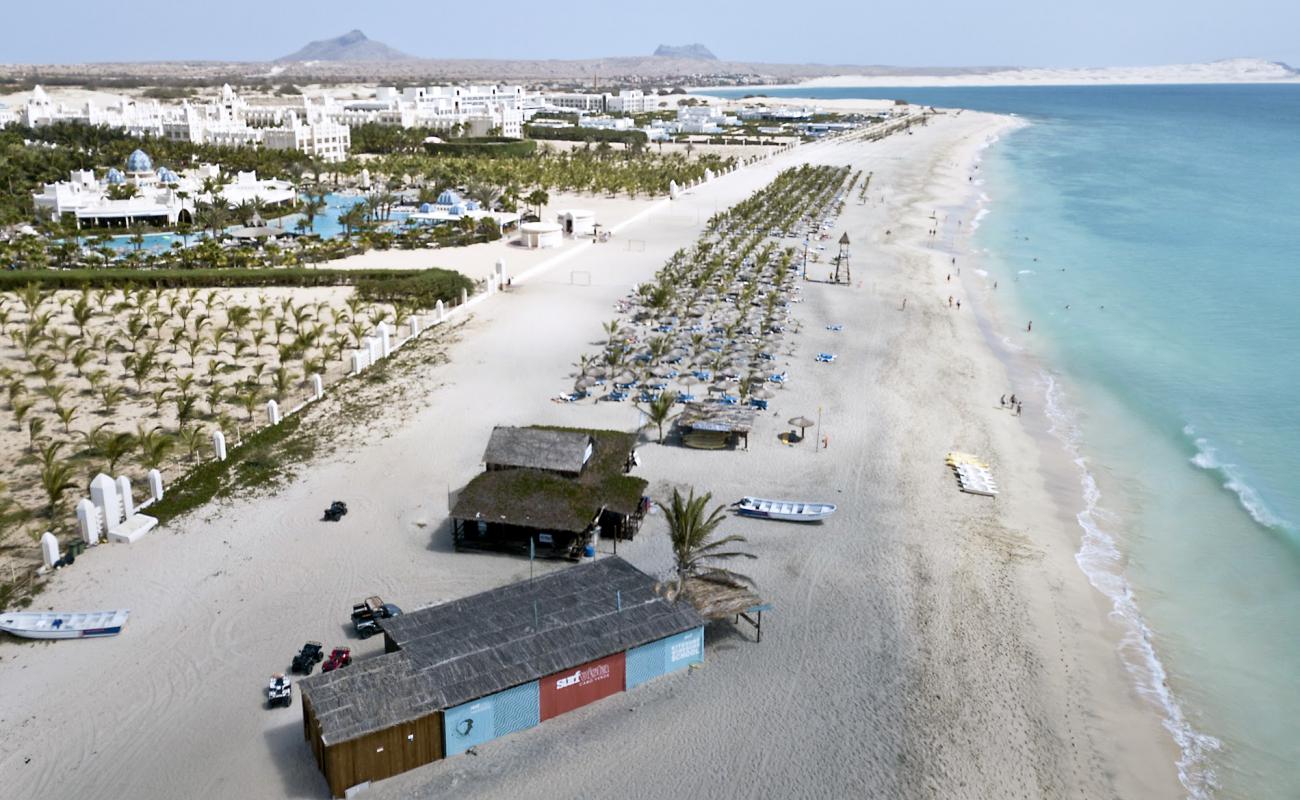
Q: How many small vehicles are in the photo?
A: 5